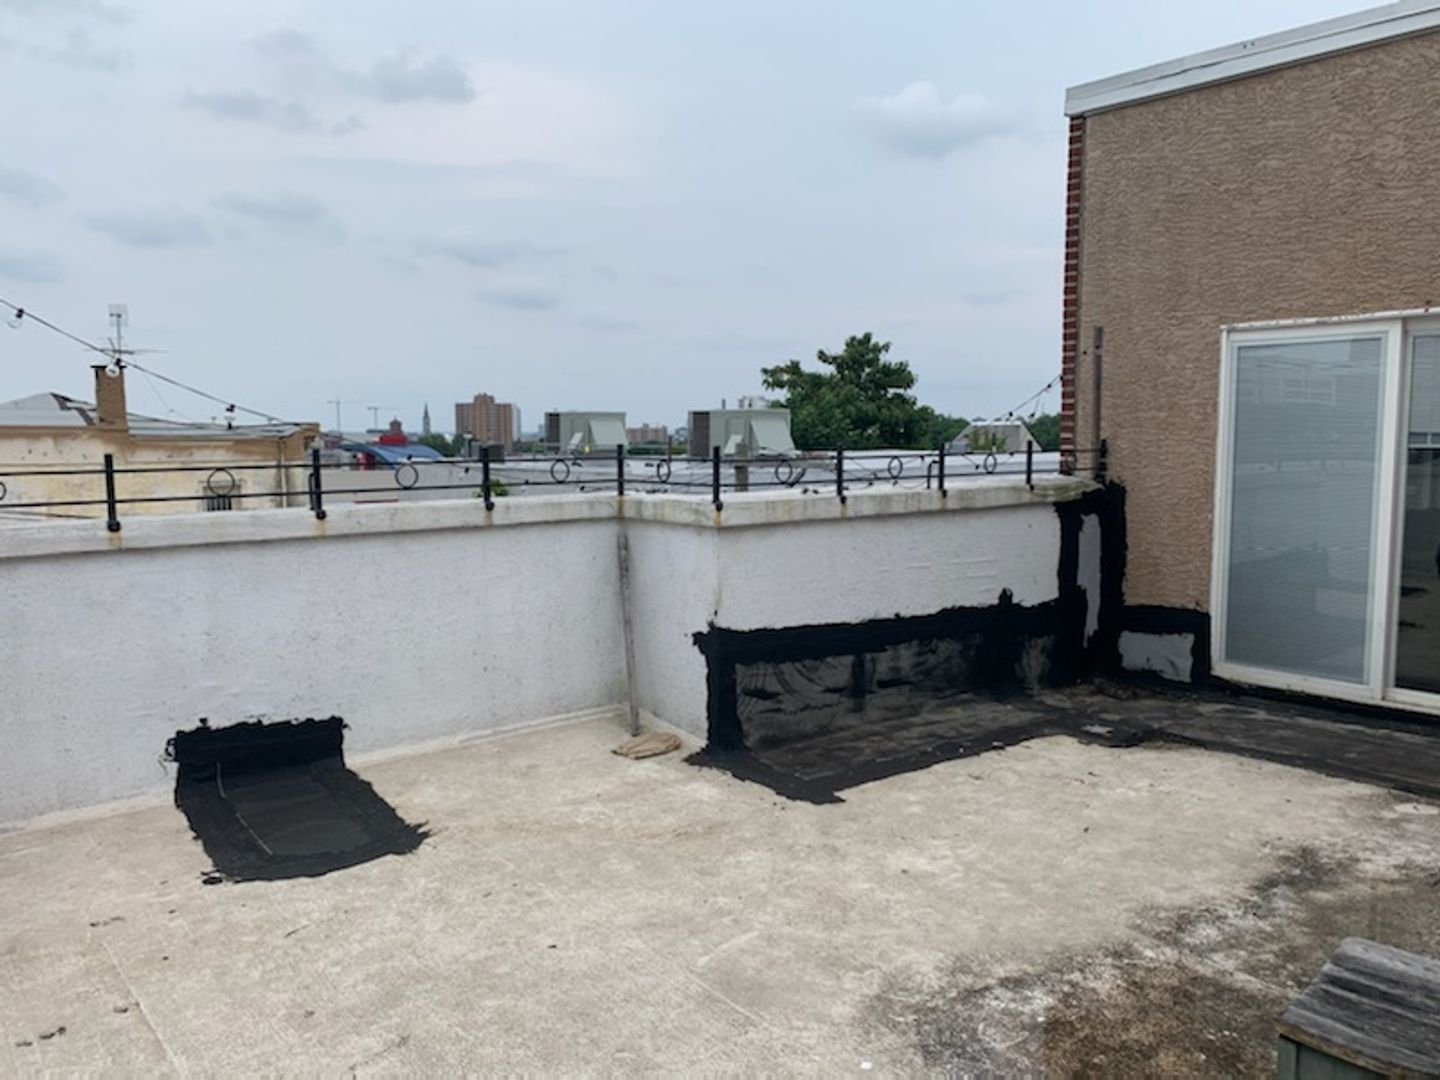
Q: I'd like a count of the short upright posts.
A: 9